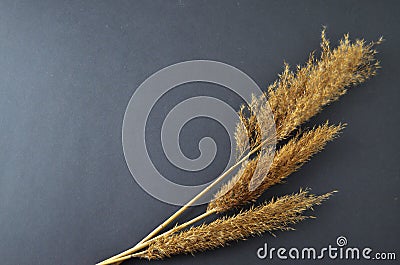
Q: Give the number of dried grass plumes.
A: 3